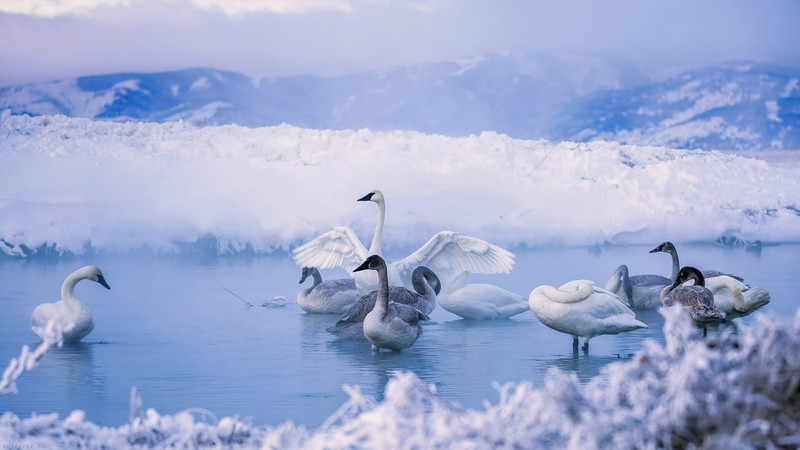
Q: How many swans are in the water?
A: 11